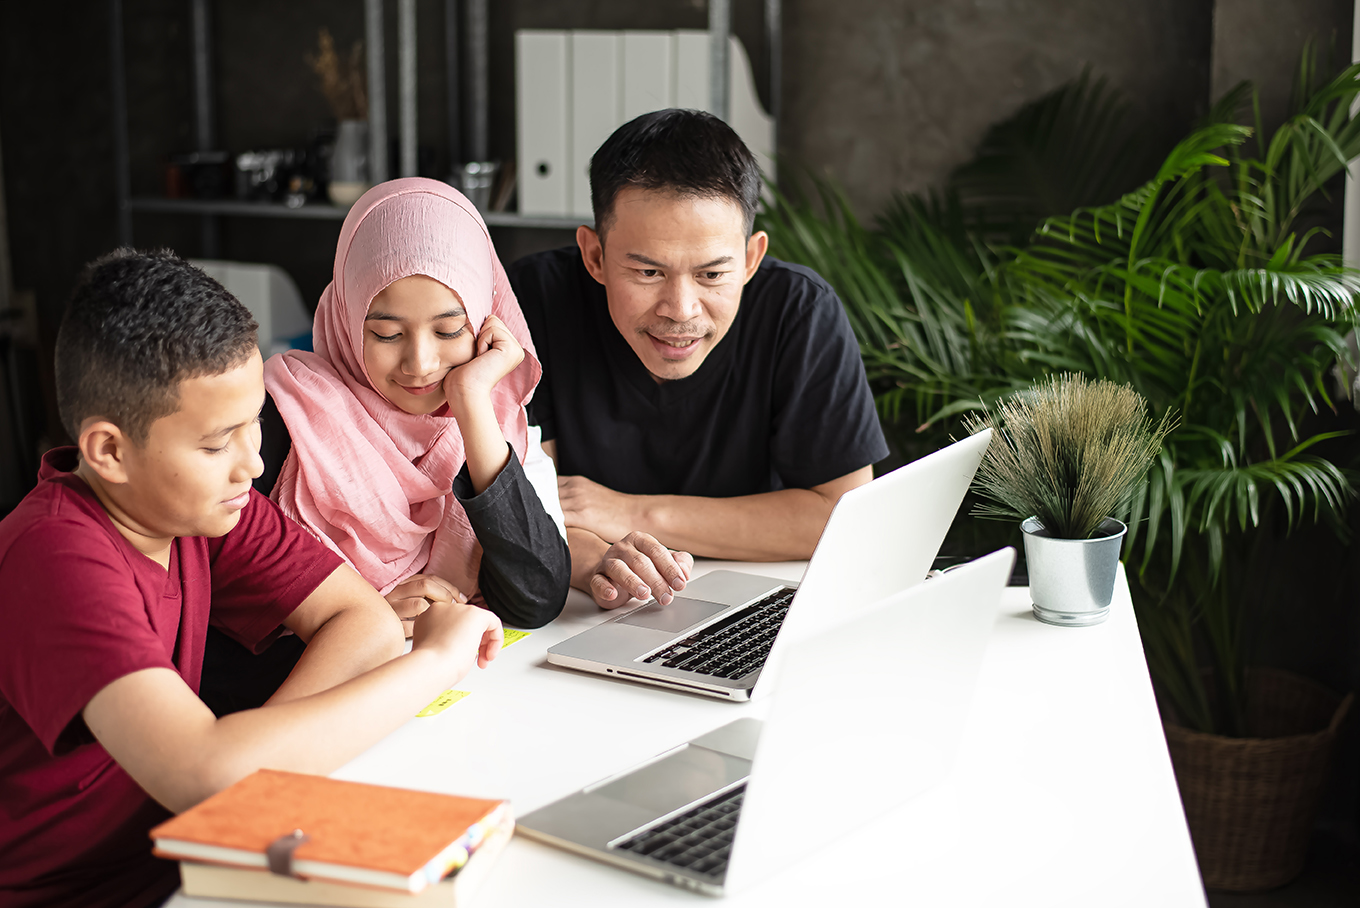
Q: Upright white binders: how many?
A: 4